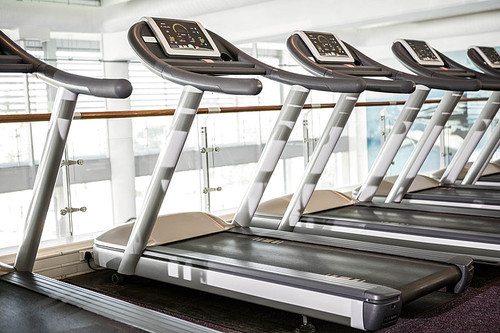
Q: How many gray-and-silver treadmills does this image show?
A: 5